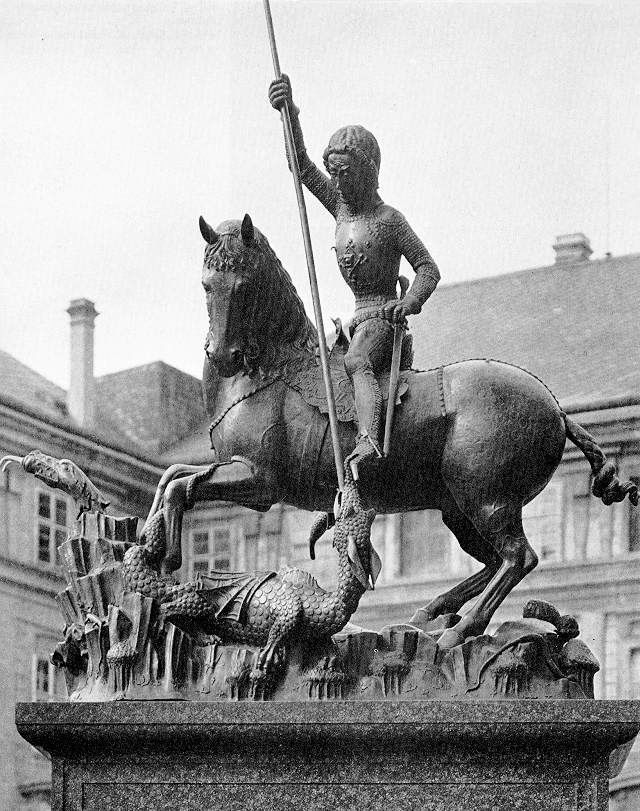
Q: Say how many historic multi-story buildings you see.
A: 2